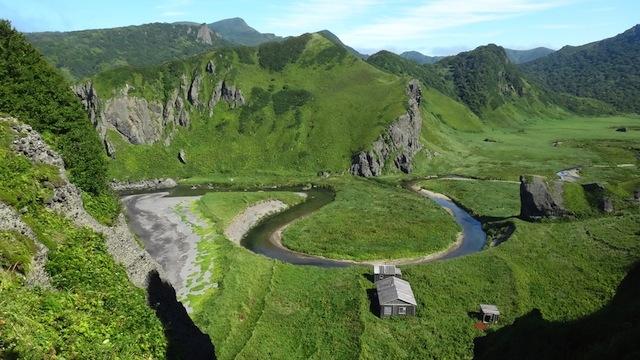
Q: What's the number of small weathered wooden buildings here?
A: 3